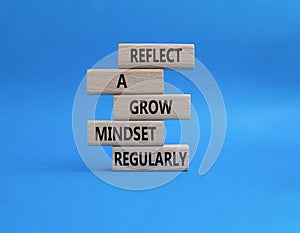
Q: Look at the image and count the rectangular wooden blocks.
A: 5